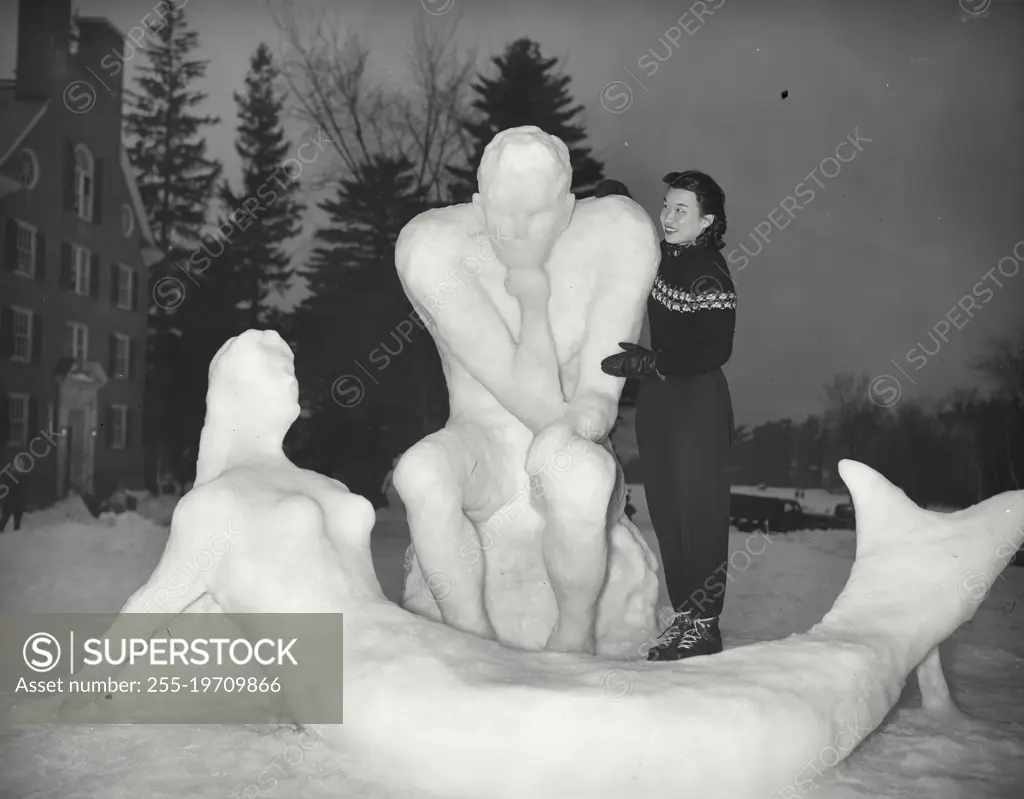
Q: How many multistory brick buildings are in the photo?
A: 1